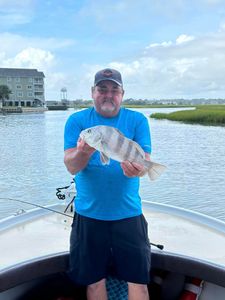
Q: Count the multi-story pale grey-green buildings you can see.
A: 1